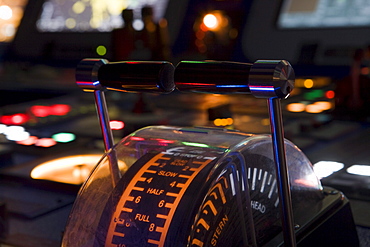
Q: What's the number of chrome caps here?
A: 2